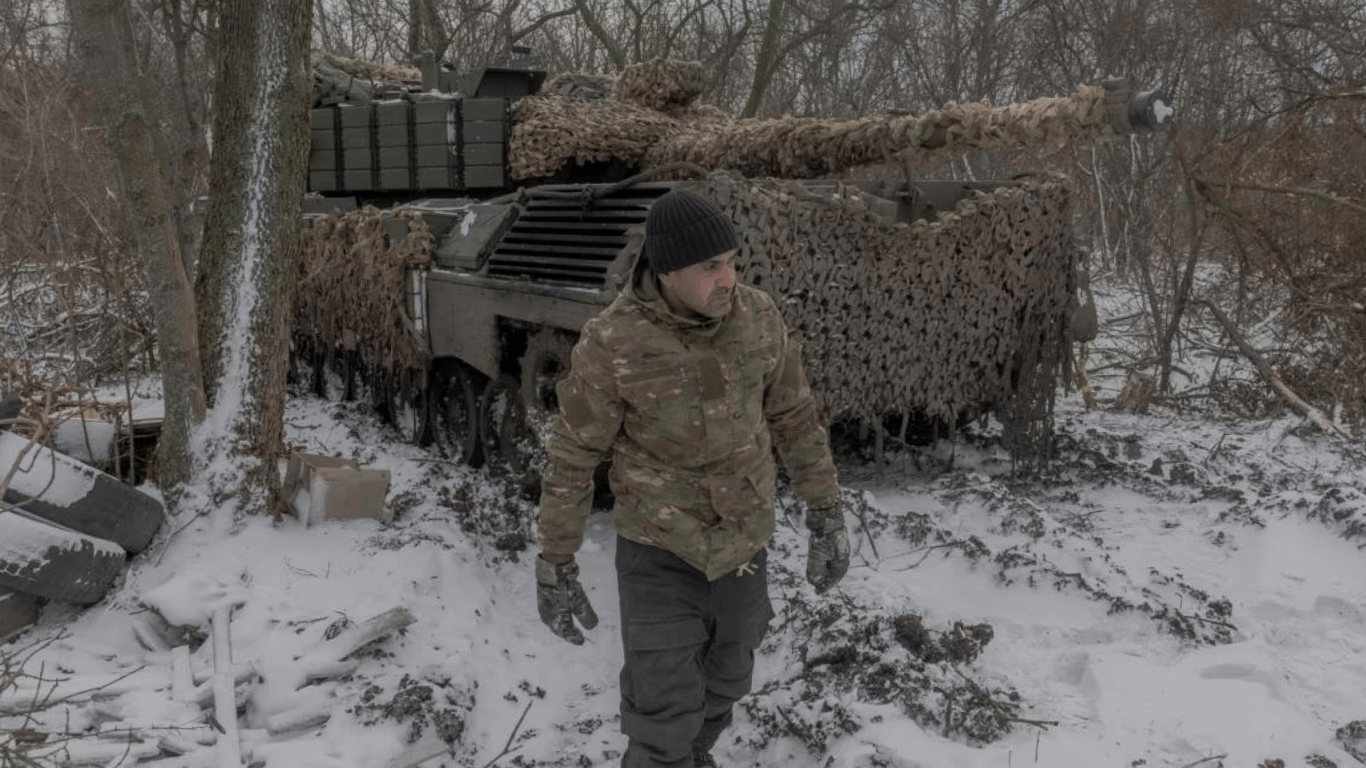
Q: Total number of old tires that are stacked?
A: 2